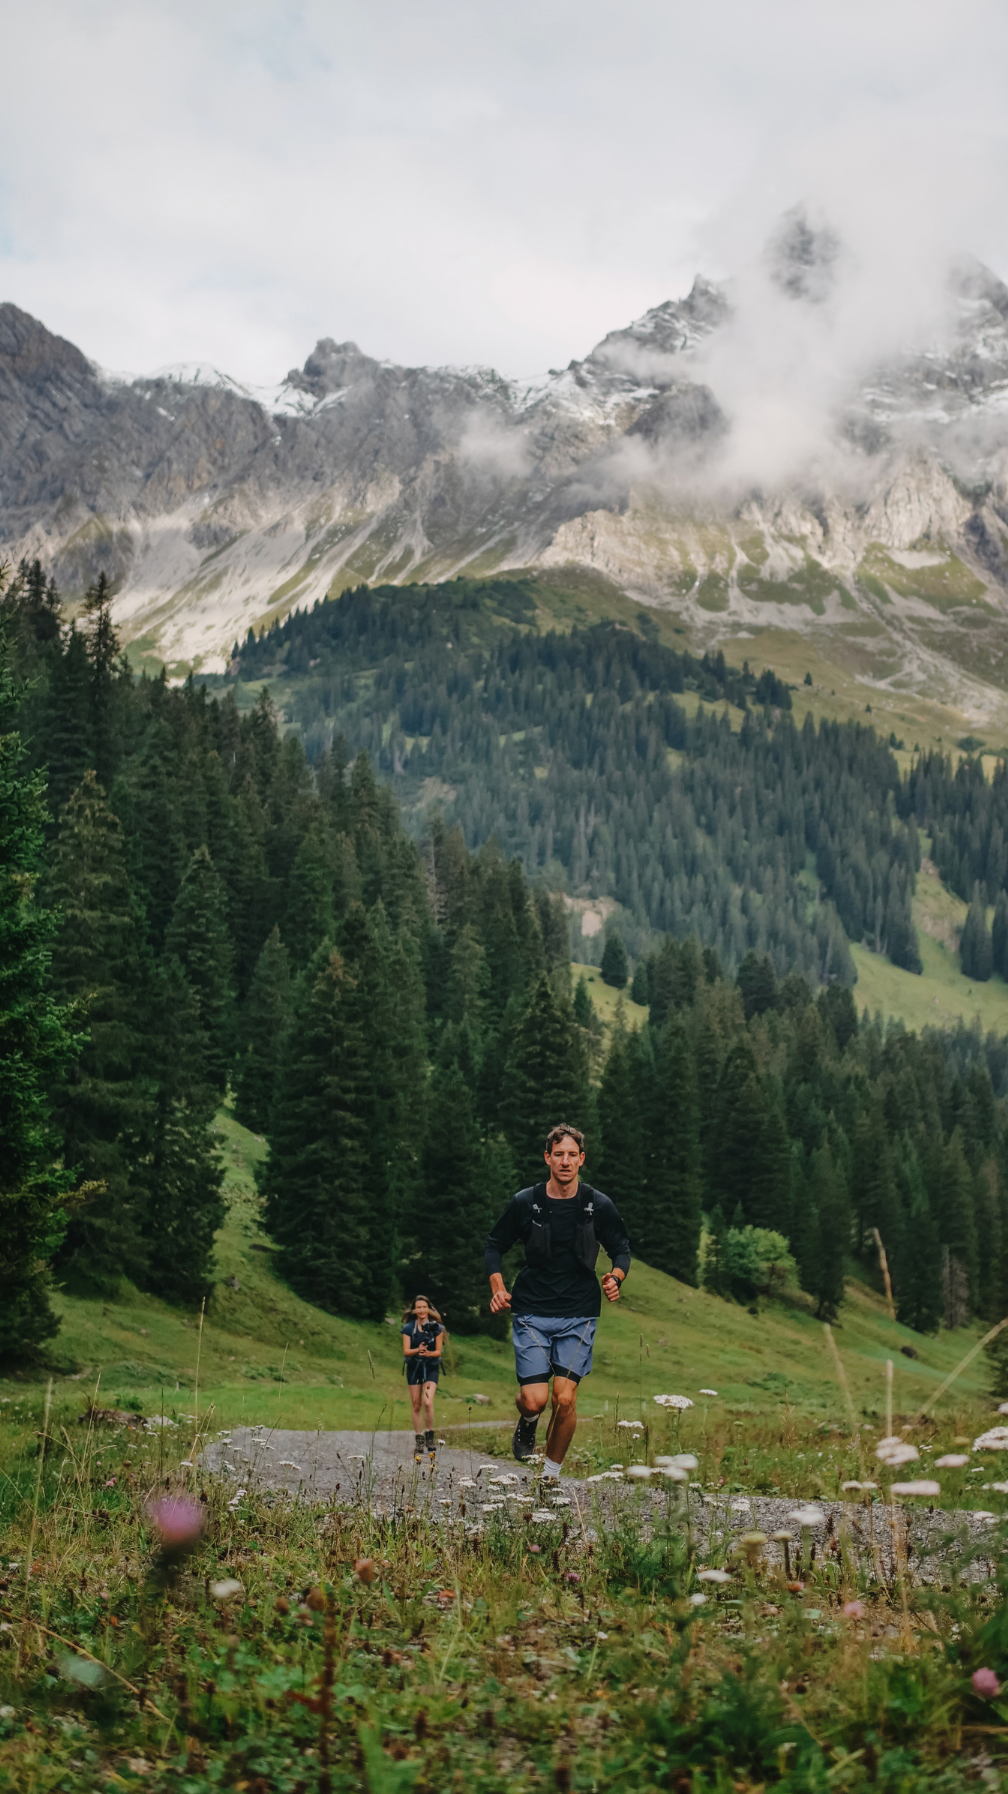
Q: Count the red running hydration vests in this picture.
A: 0